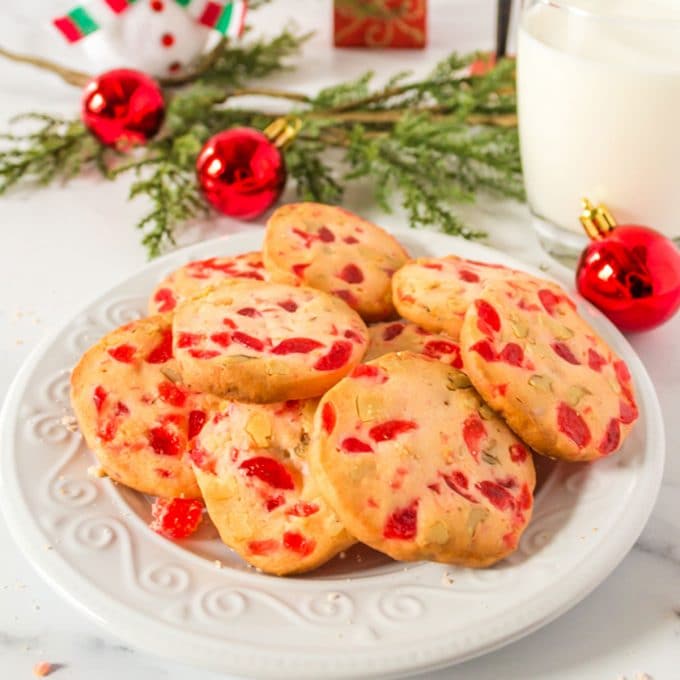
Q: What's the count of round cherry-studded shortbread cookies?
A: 9